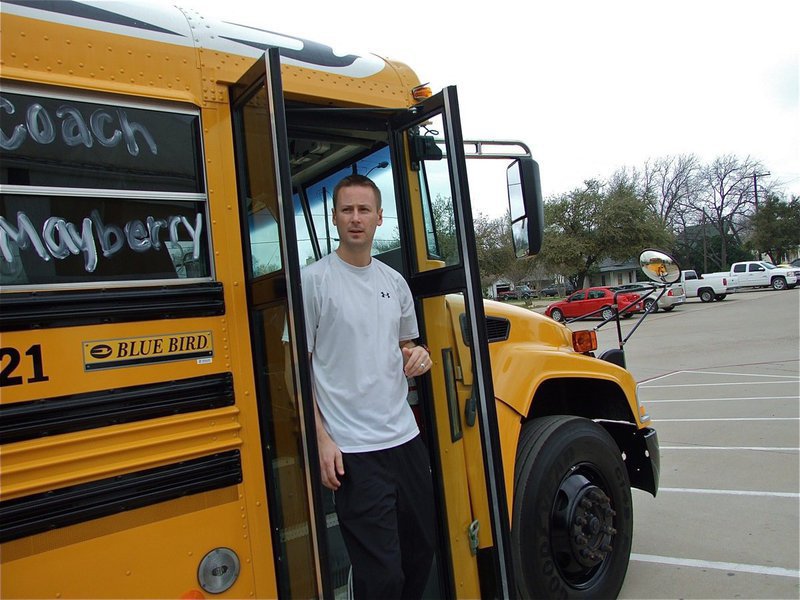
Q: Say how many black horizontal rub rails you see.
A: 3